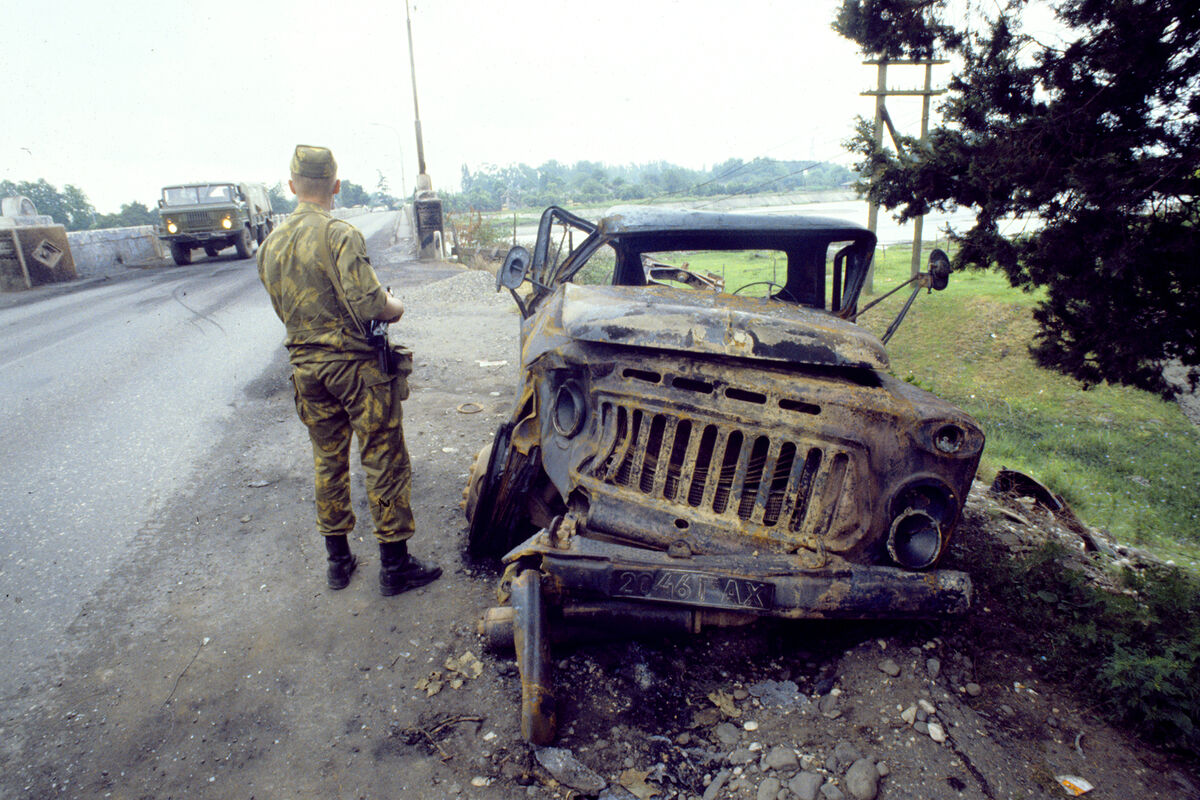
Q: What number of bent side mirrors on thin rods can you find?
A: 2